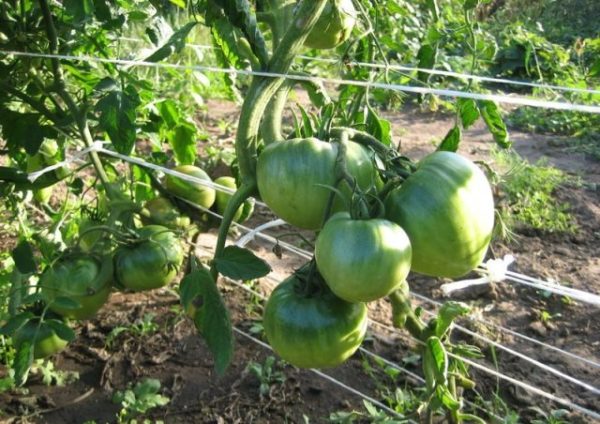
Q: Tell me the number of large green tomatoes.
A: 4